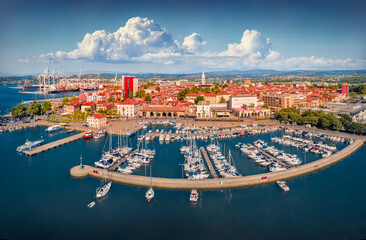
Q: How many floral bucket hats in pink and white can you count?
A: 0